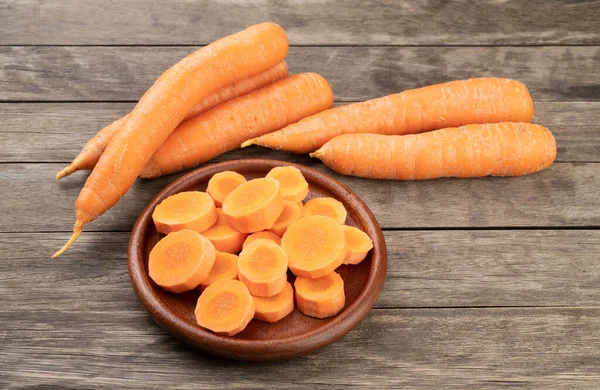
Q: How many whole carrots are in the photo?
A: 5